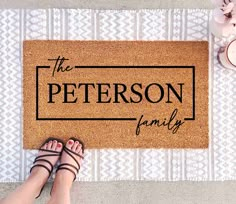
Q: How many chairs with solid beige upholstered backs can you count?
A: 0